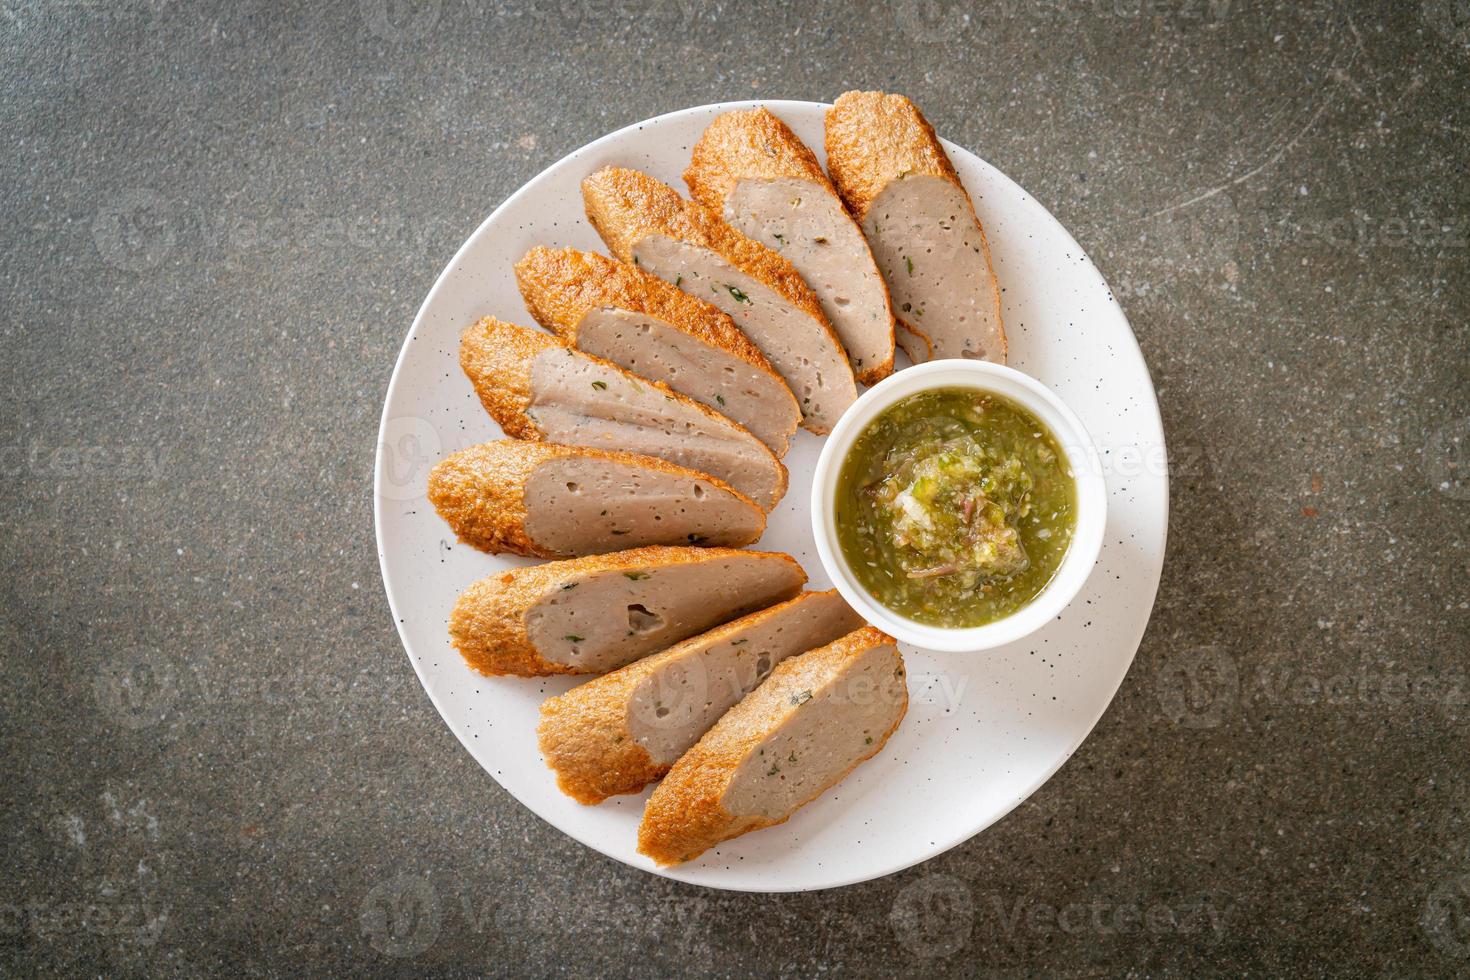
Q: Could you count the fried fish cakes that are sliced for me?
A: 9